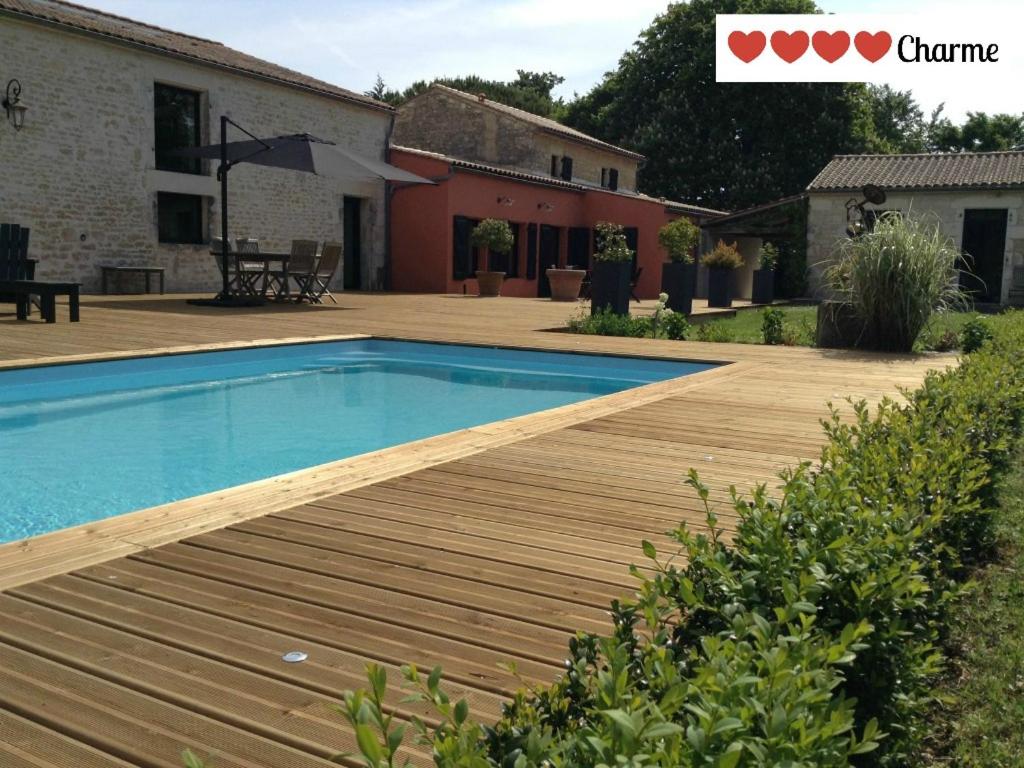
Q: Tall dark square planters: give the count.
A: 4